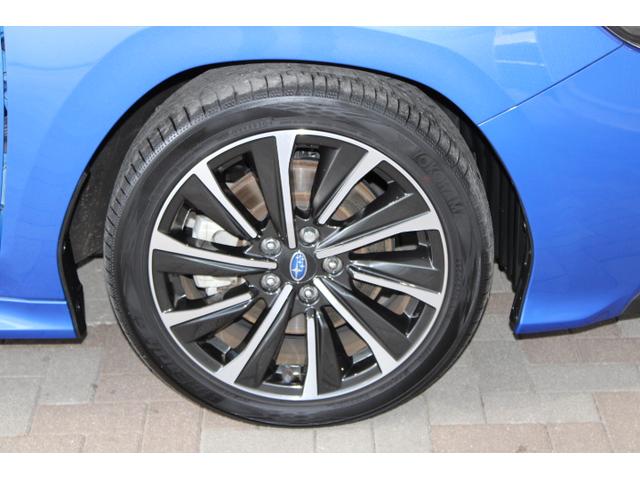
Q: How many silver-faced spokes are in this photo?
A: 10